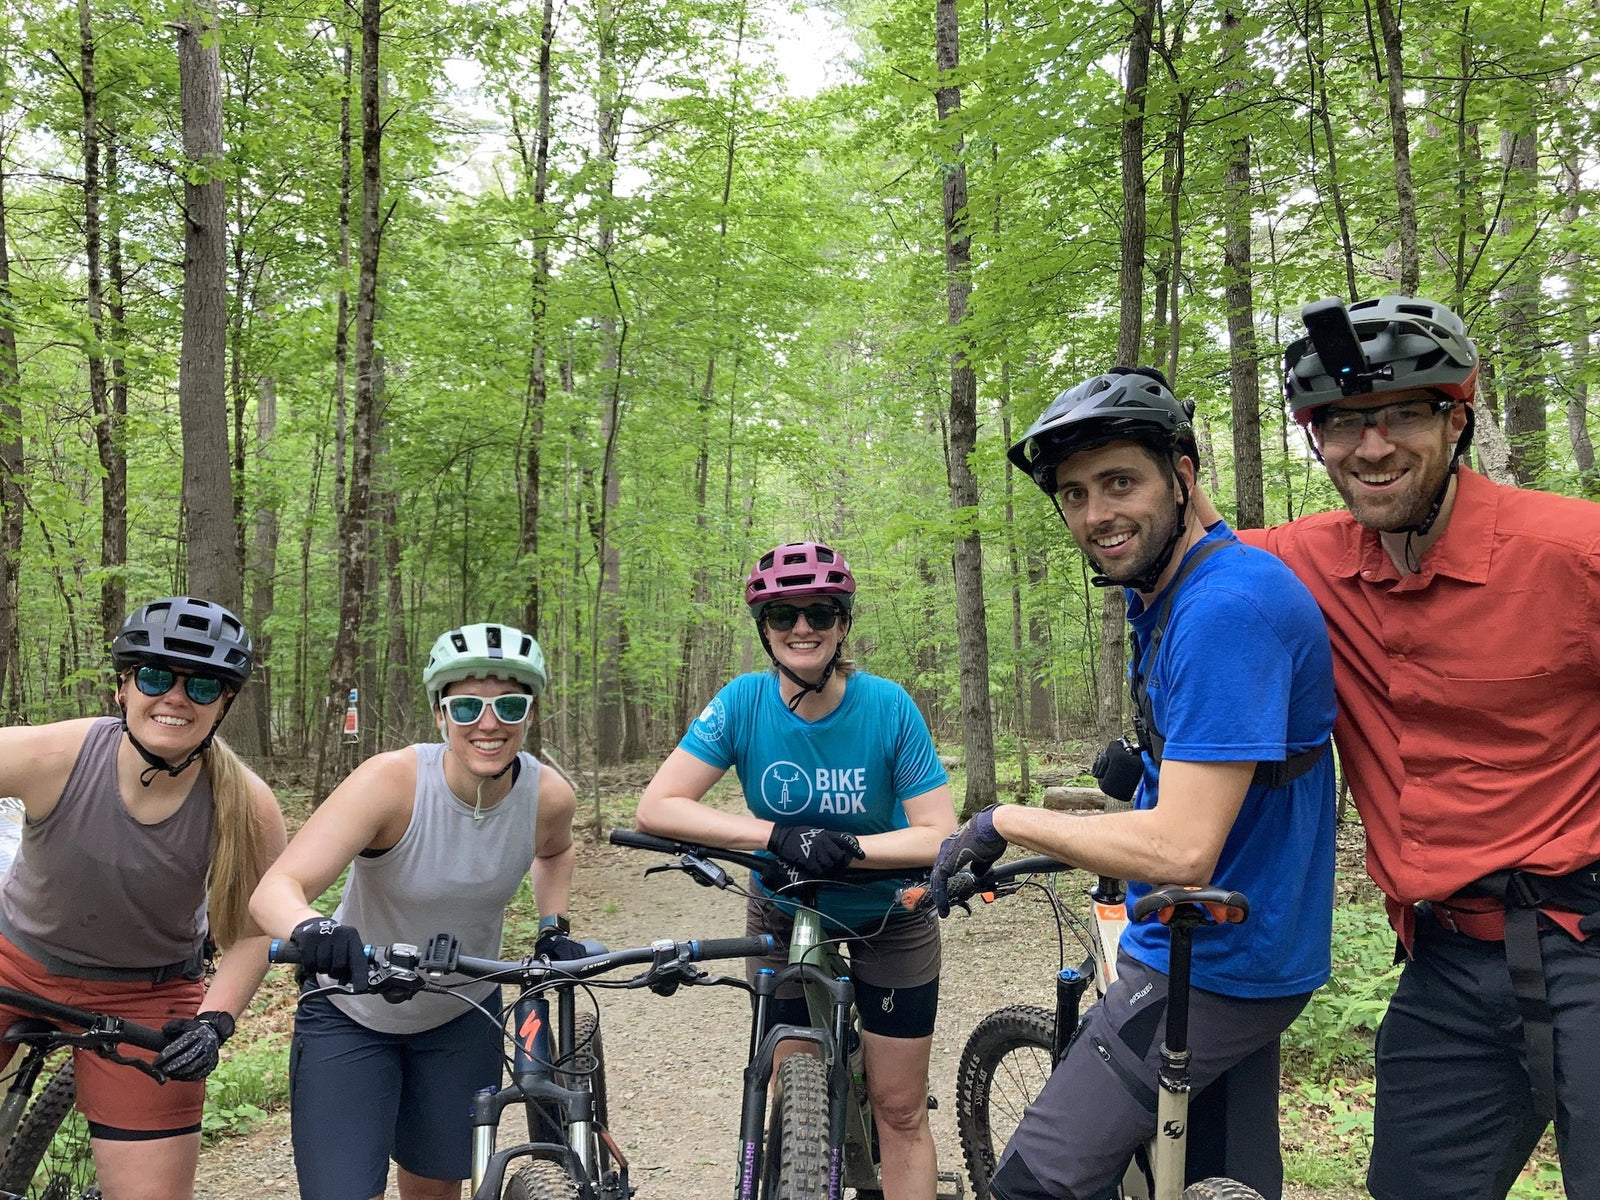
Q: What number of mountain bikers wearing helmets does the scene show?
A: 5